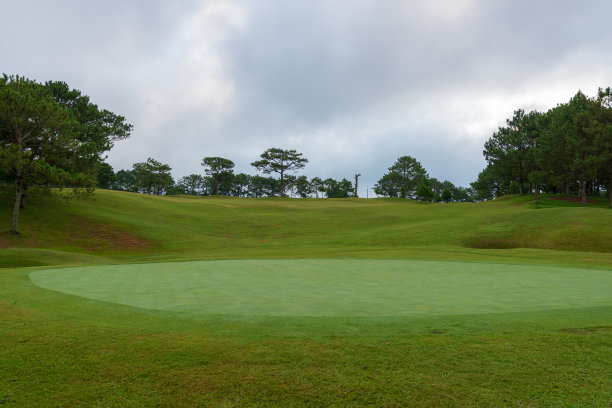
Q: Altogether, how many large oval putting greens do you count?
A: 1